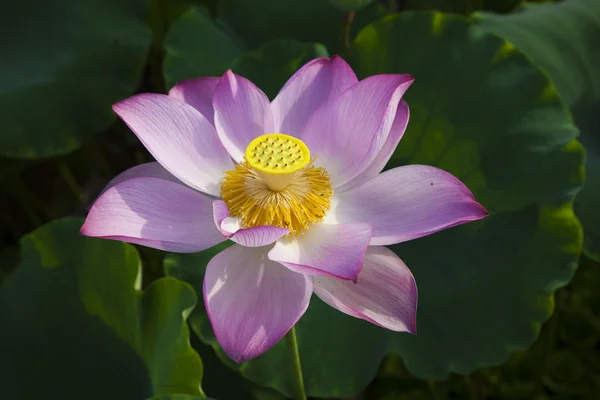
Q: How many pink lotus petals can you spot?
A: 13